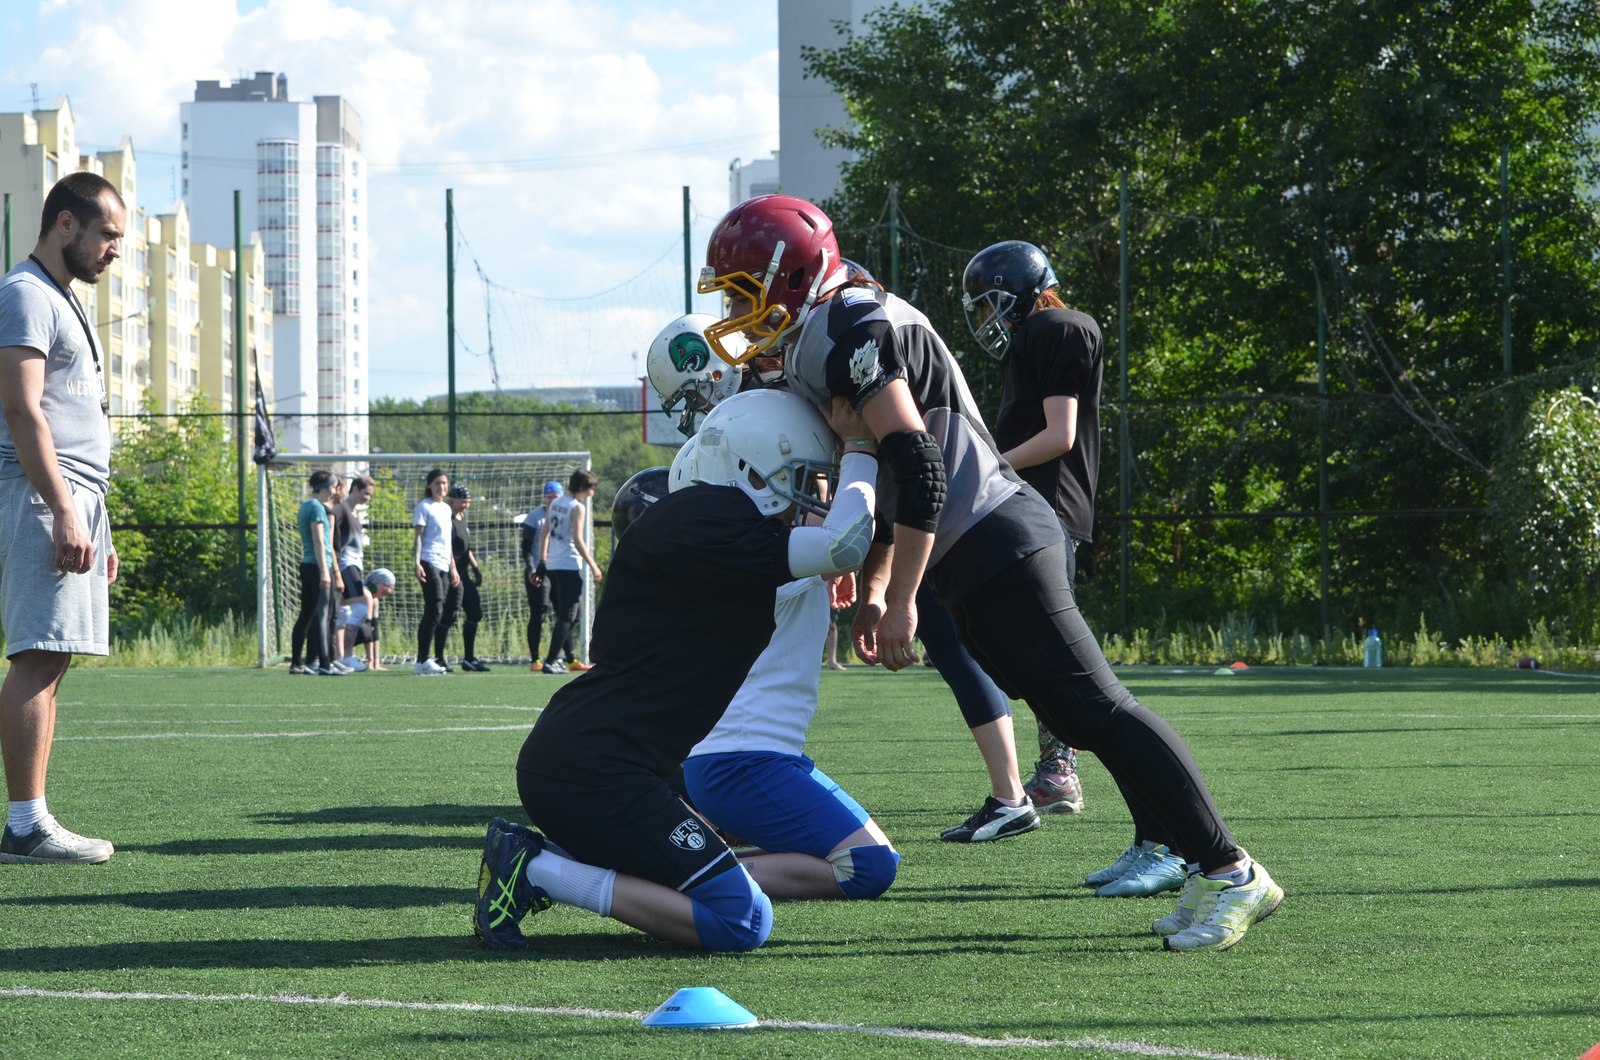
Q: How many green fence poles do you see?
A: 8